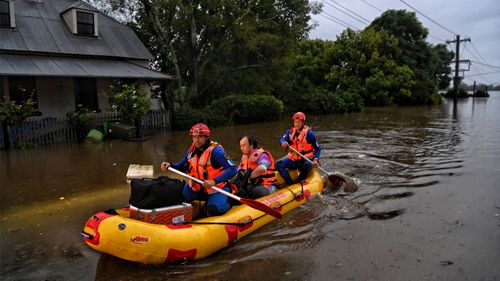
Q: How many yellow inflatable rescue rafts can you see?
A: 1